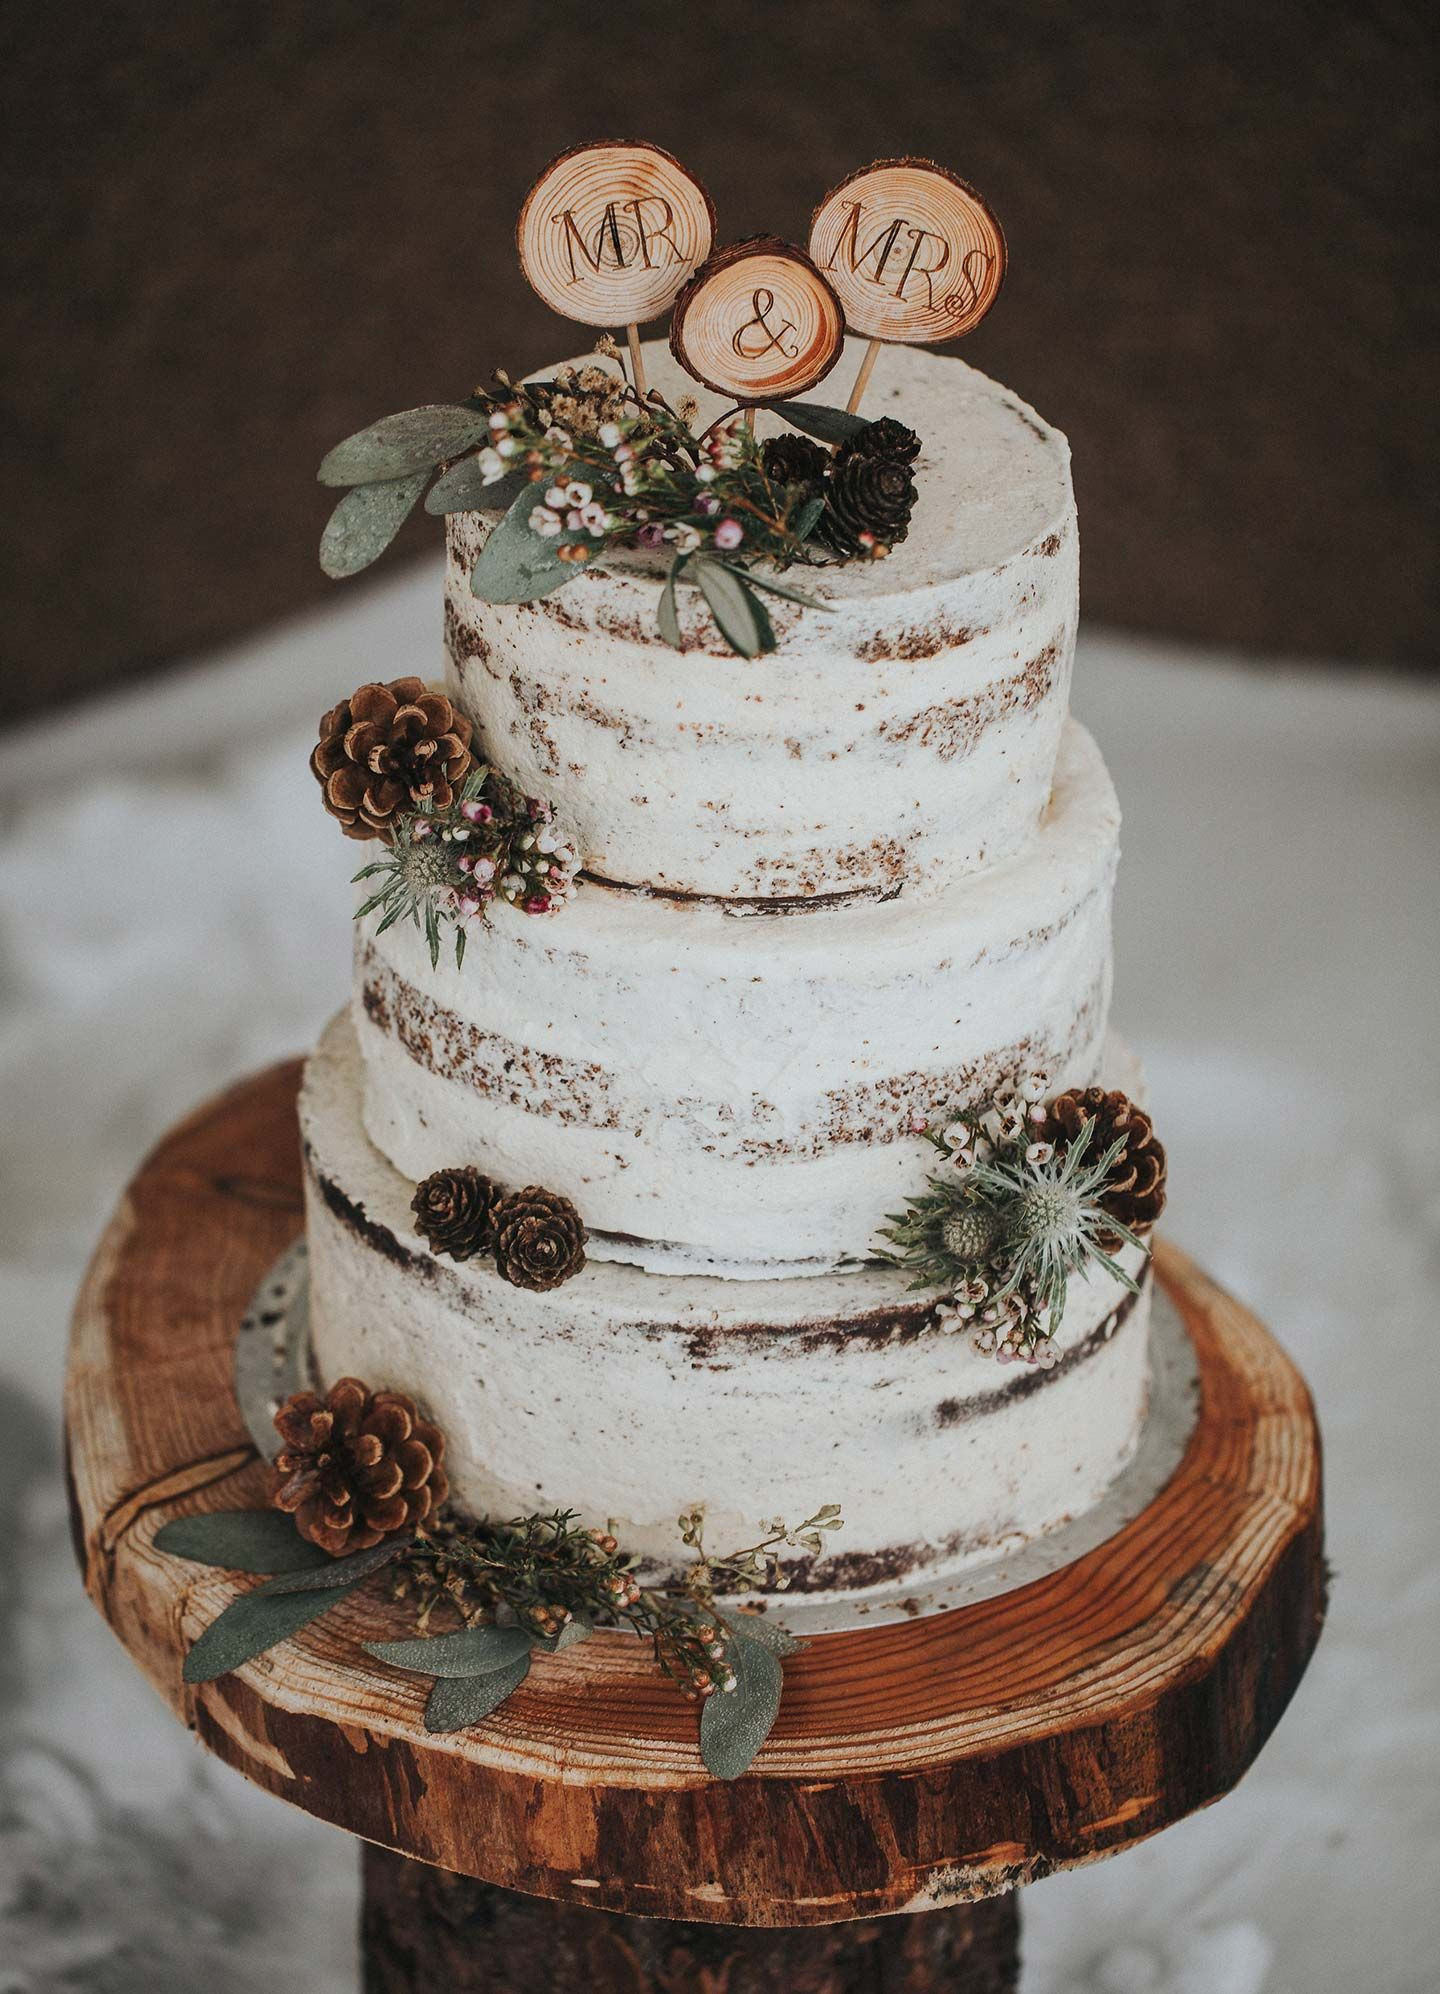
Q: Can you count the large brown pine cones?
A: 3